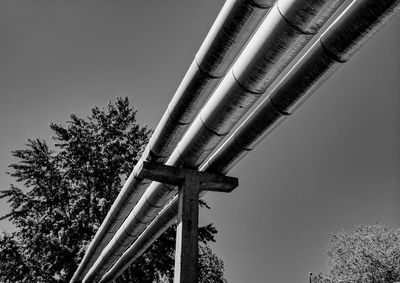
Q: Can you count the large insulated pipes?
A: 3